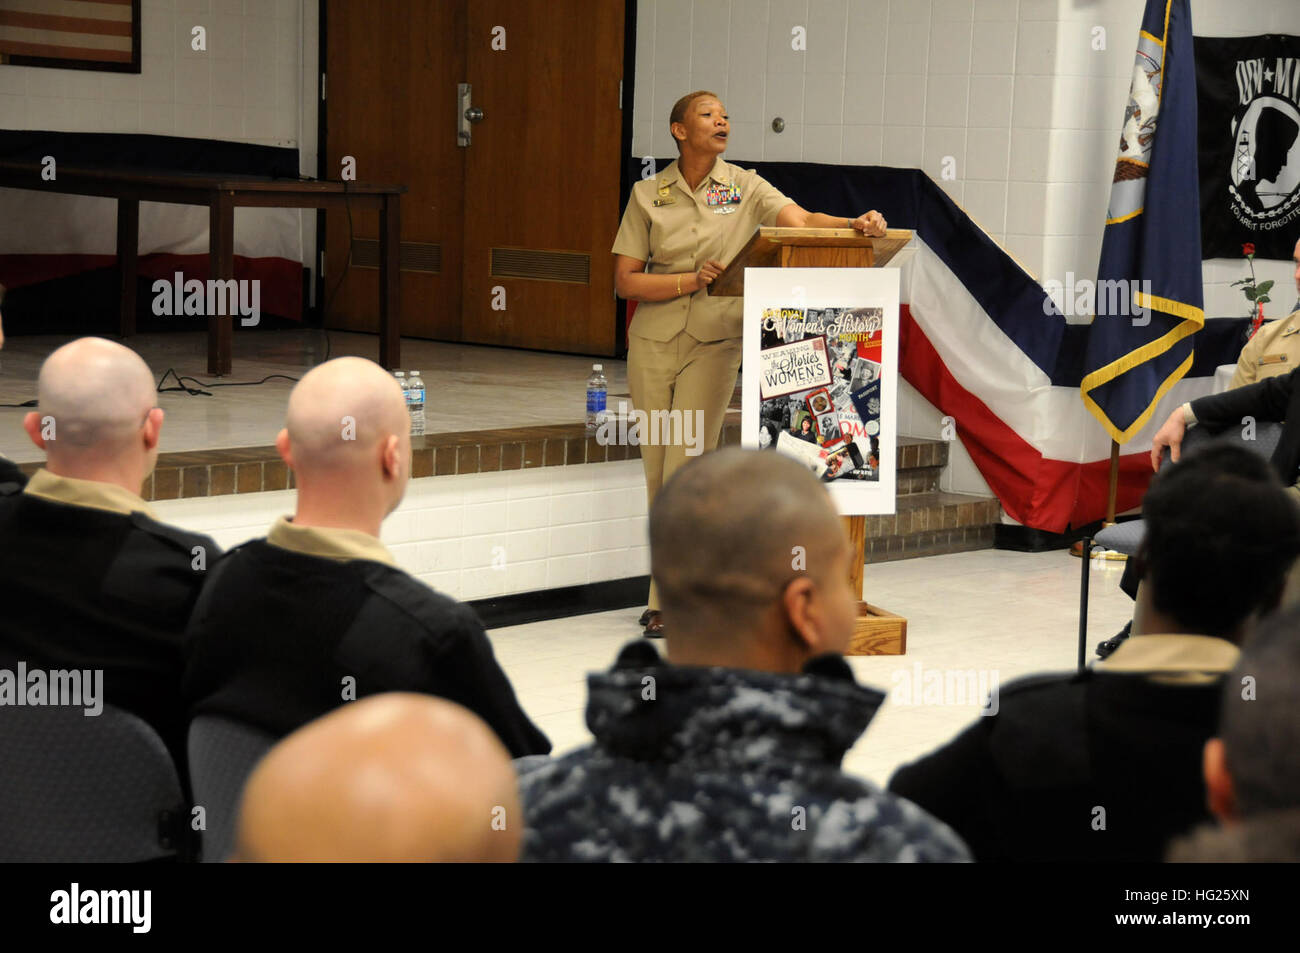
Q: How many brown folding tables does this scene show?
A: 1